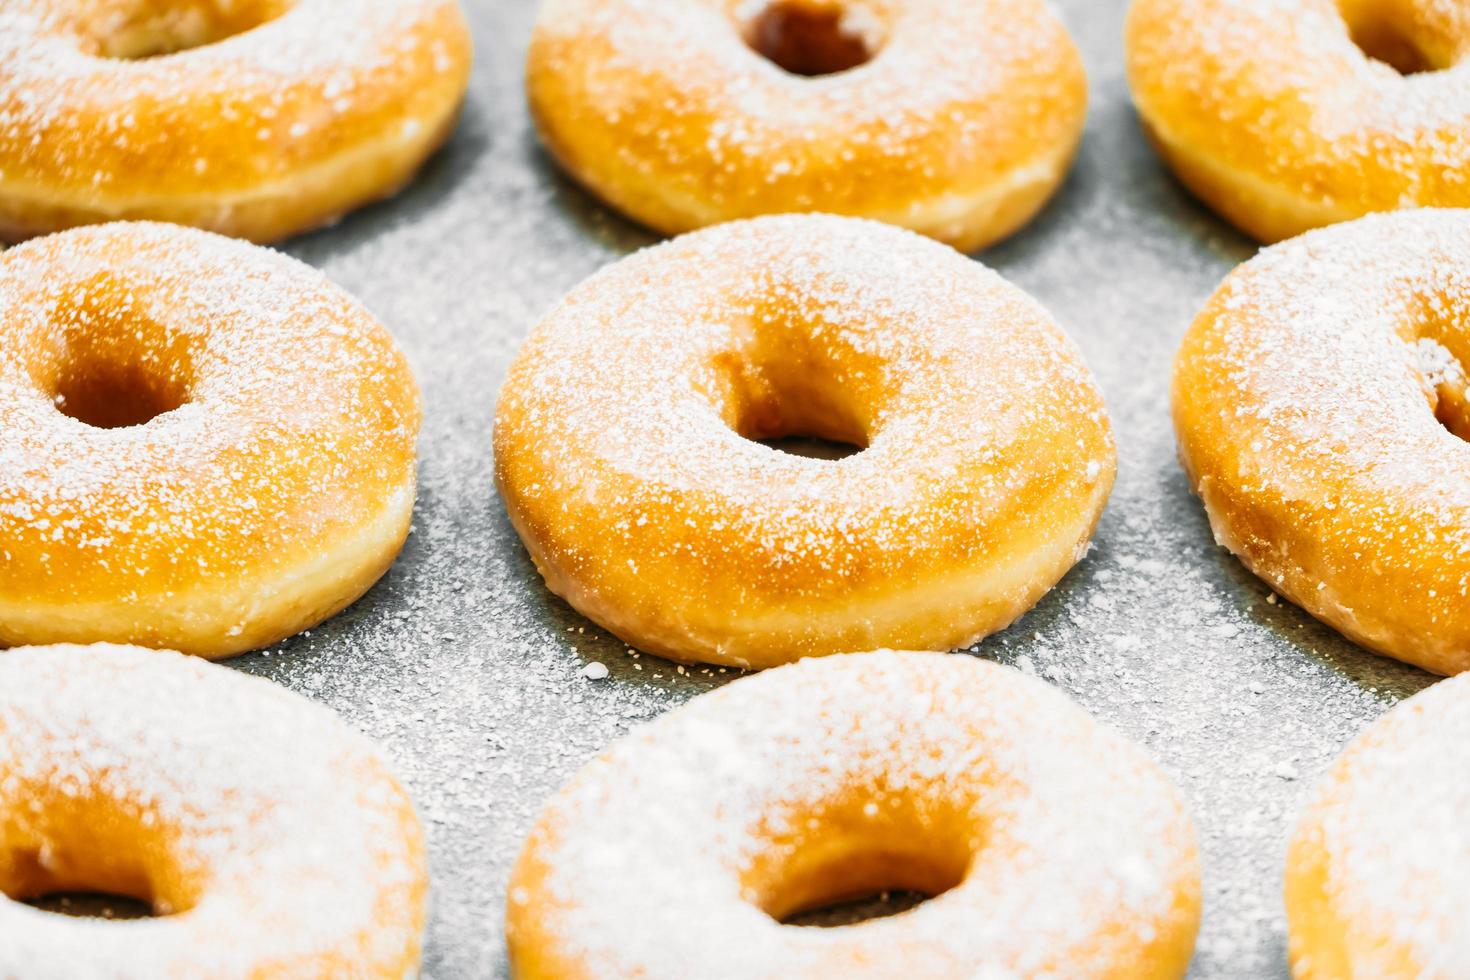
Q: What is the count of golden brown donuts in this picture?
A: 9